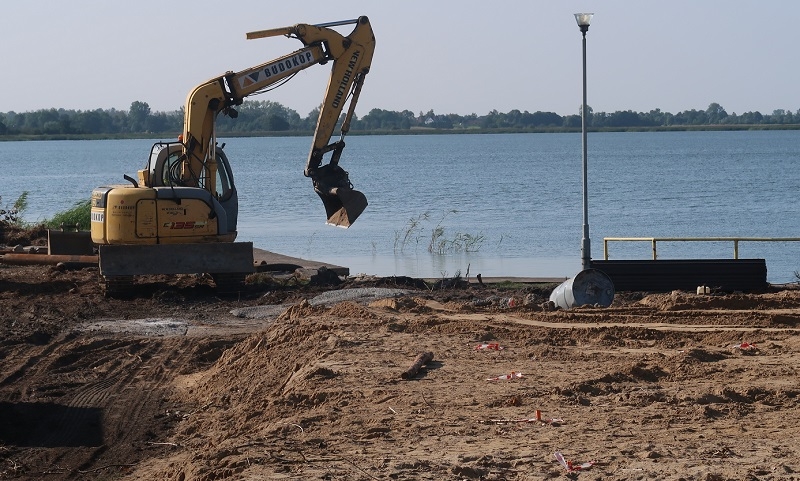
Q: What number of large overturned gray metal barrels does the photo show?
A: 1